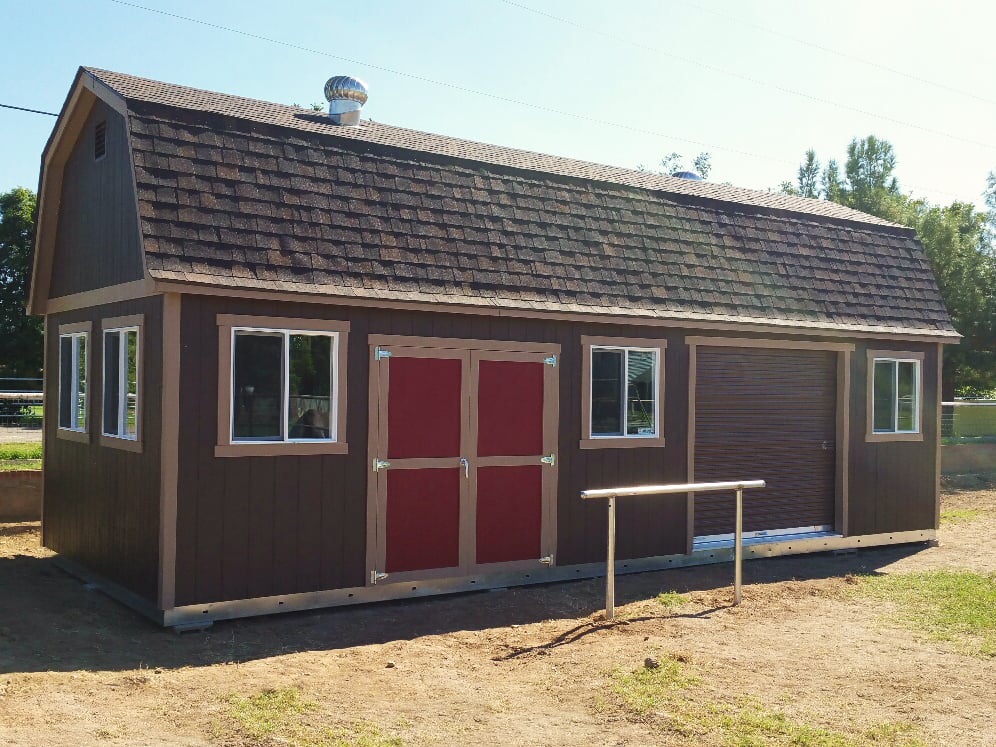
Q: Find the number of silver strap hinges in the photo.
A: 6